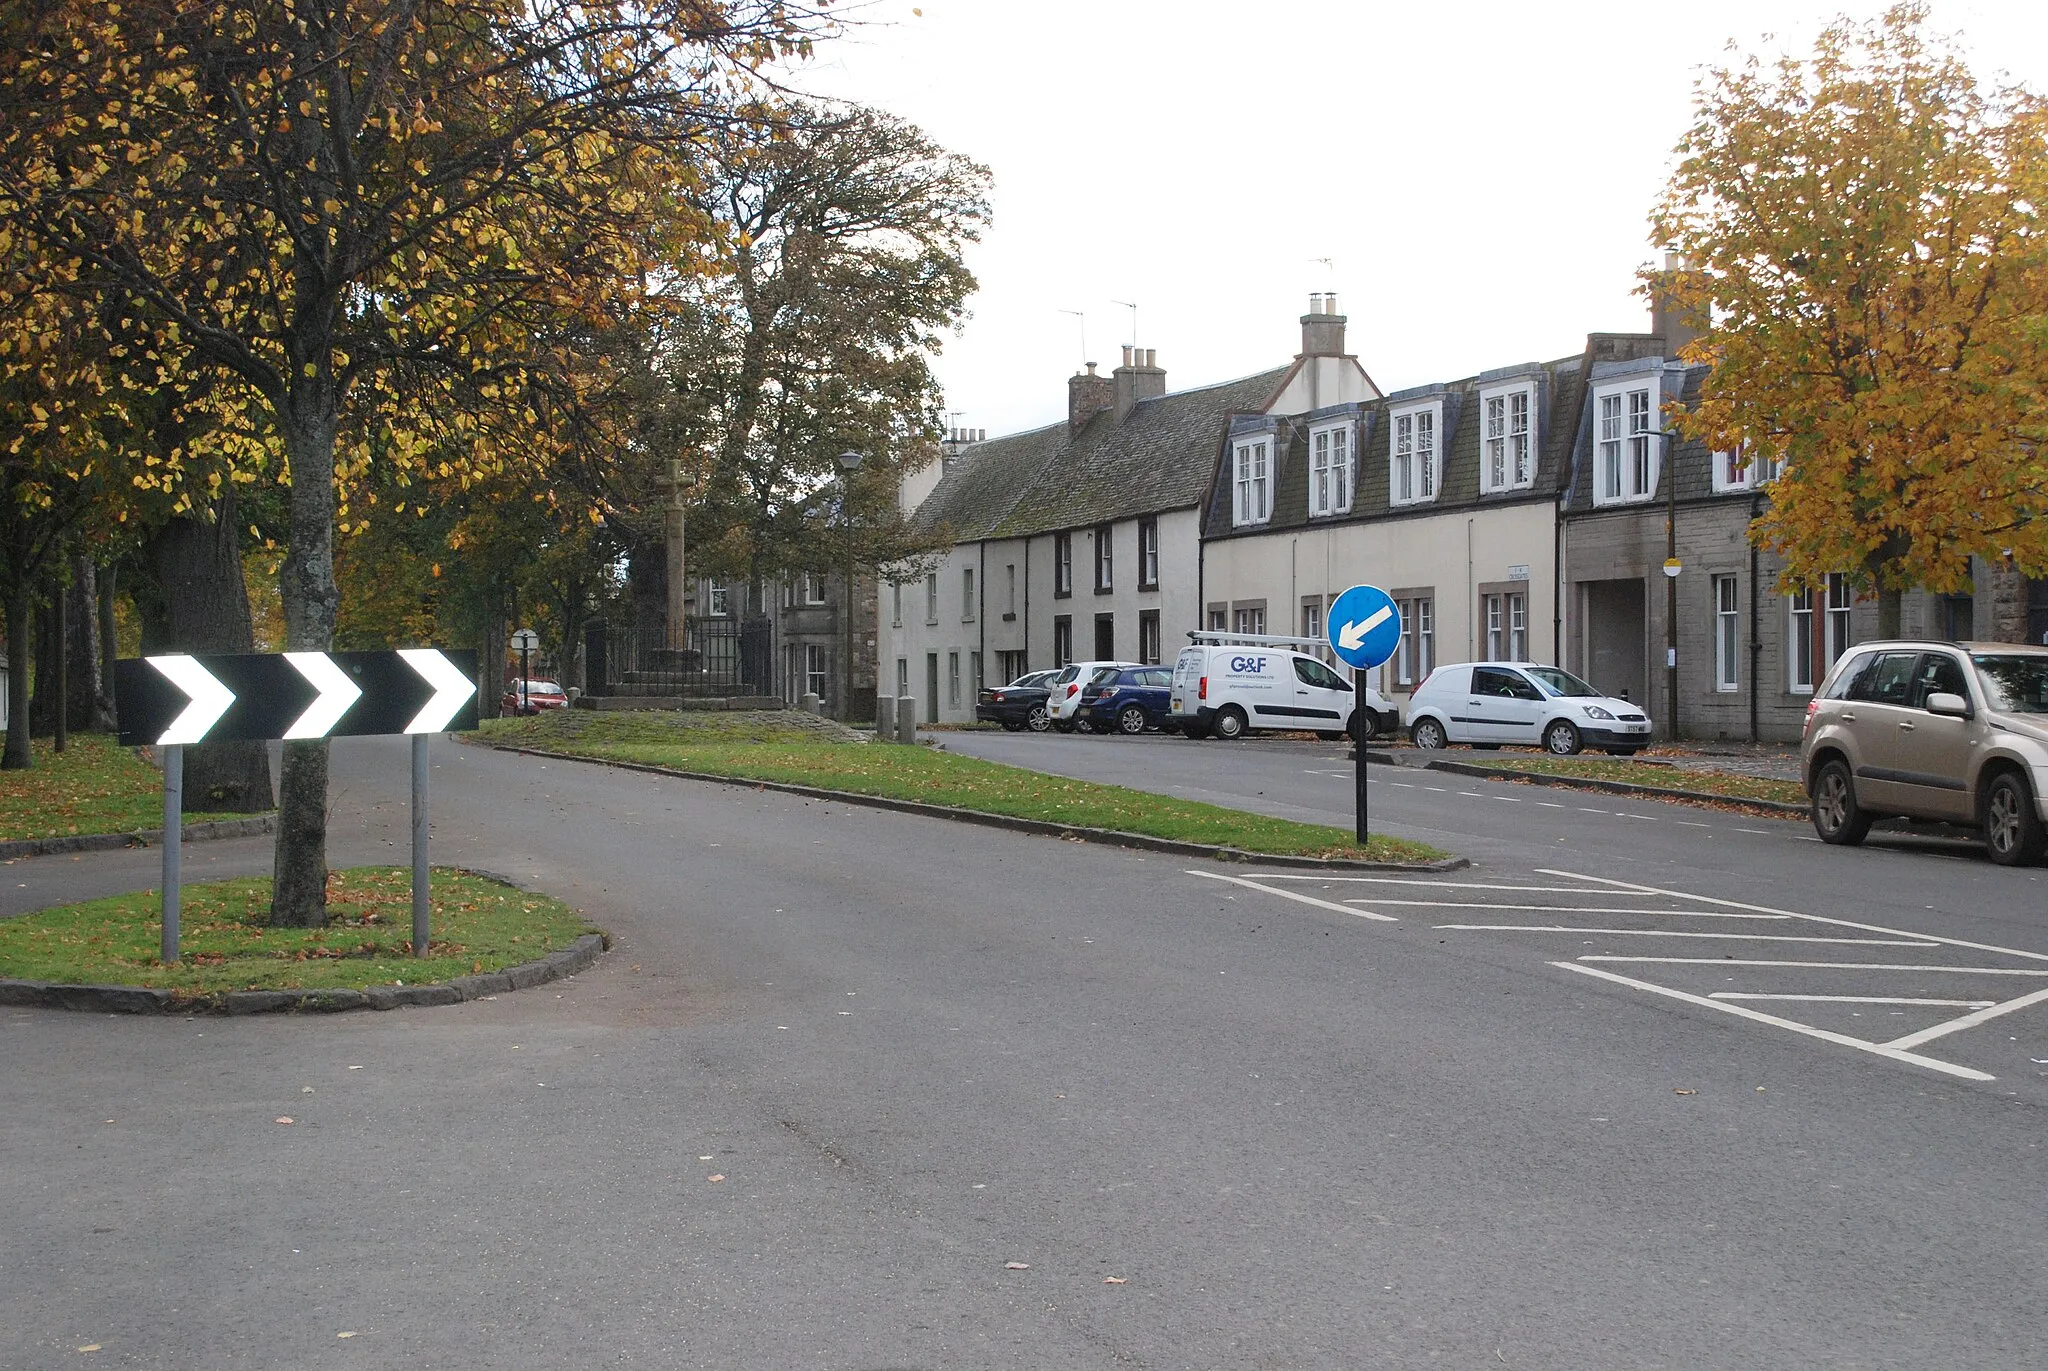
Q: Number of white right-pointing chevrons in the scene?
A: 3